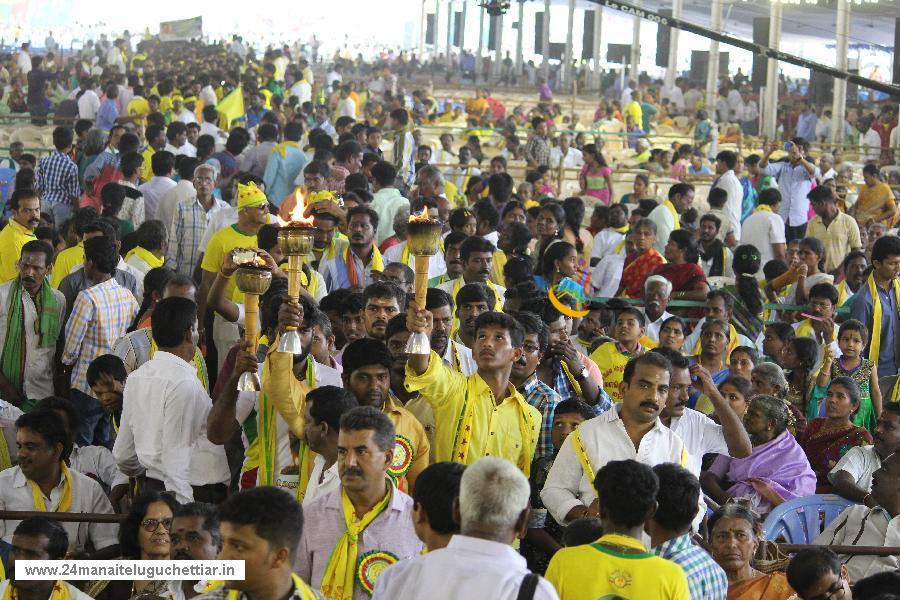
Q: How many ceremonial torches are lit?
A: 3